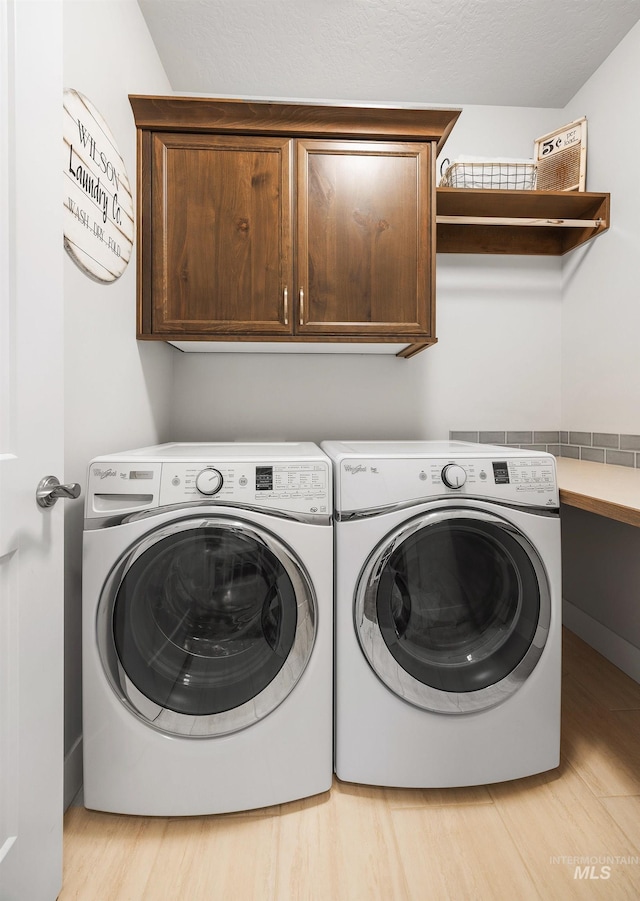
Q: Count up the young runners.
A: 0